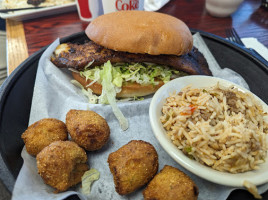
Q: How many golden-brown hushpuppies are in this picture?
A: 5